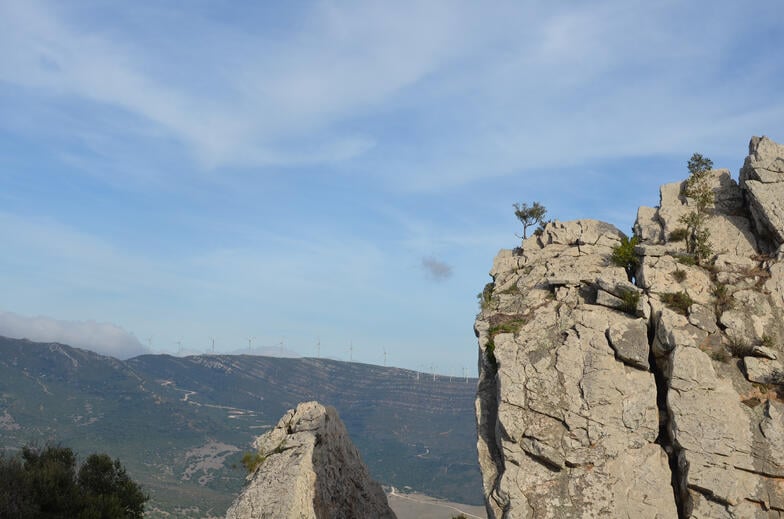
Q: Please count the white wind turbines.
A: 12